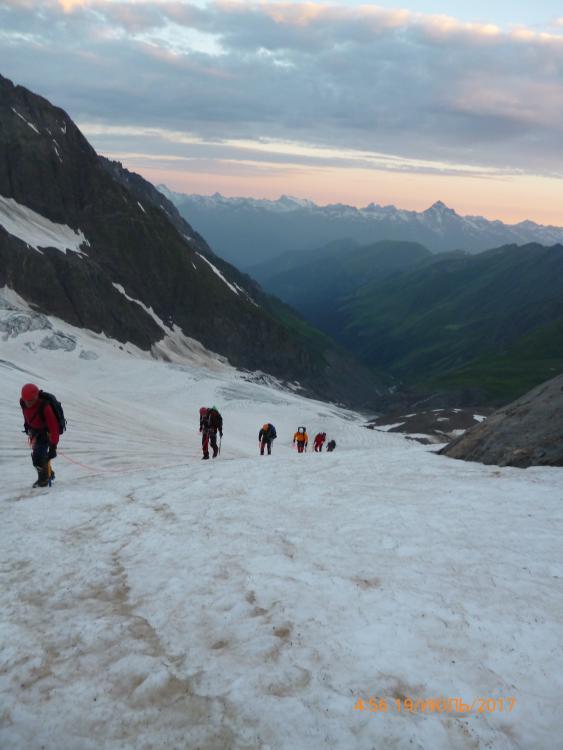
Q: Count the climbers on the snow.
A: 6